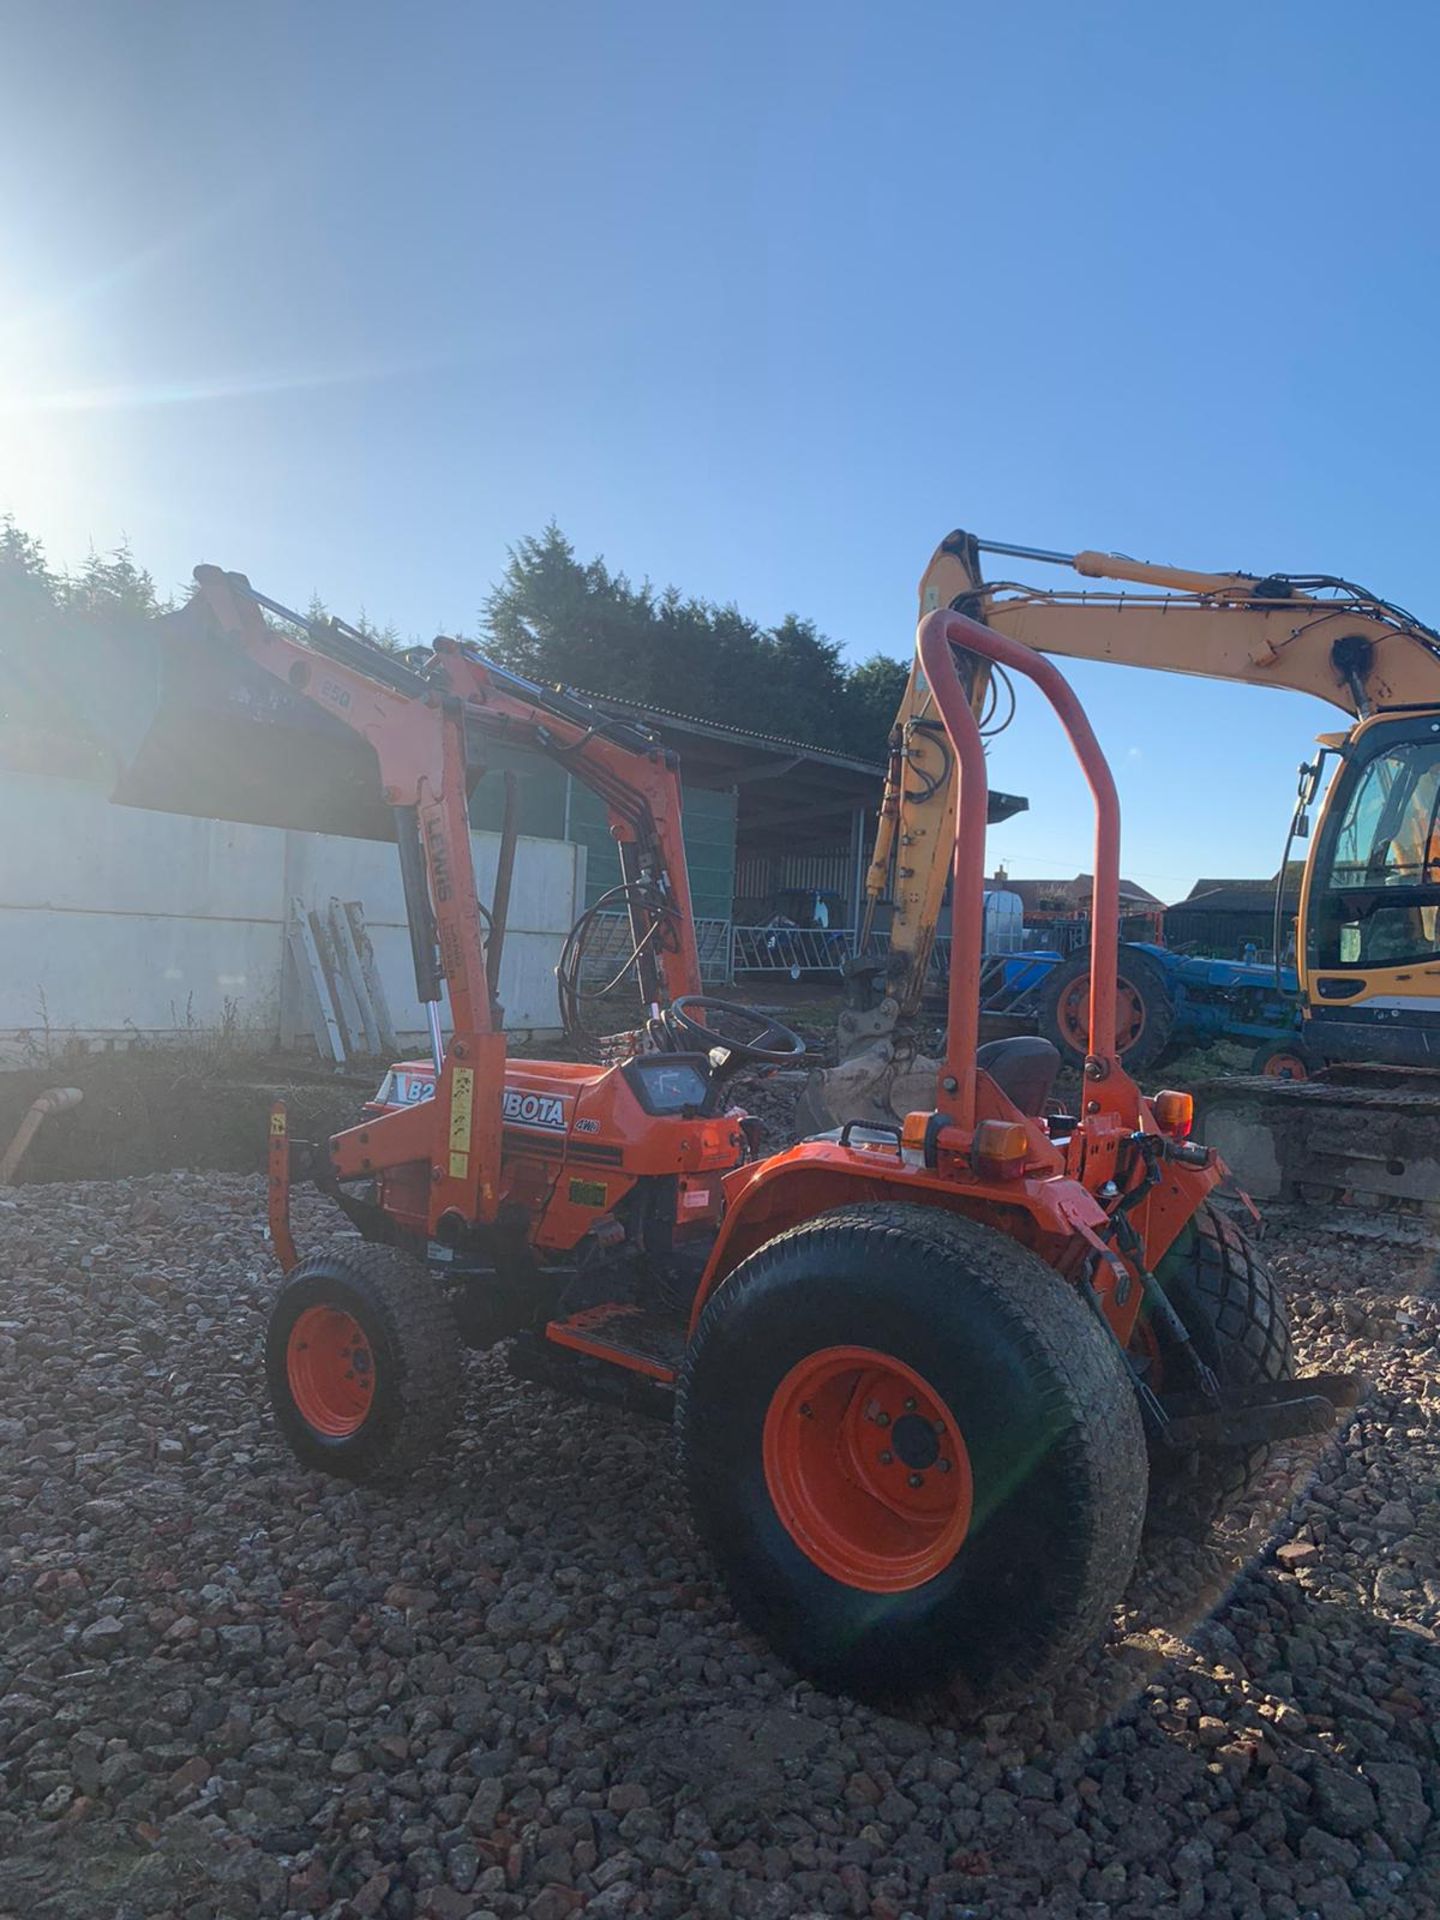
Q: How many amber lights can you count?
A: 3